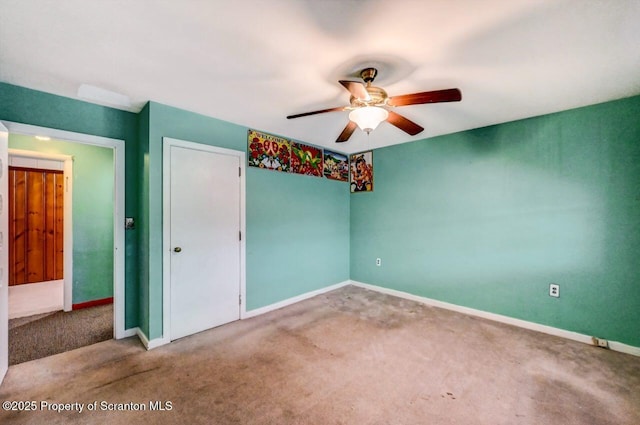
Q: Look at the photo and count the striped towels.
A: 0